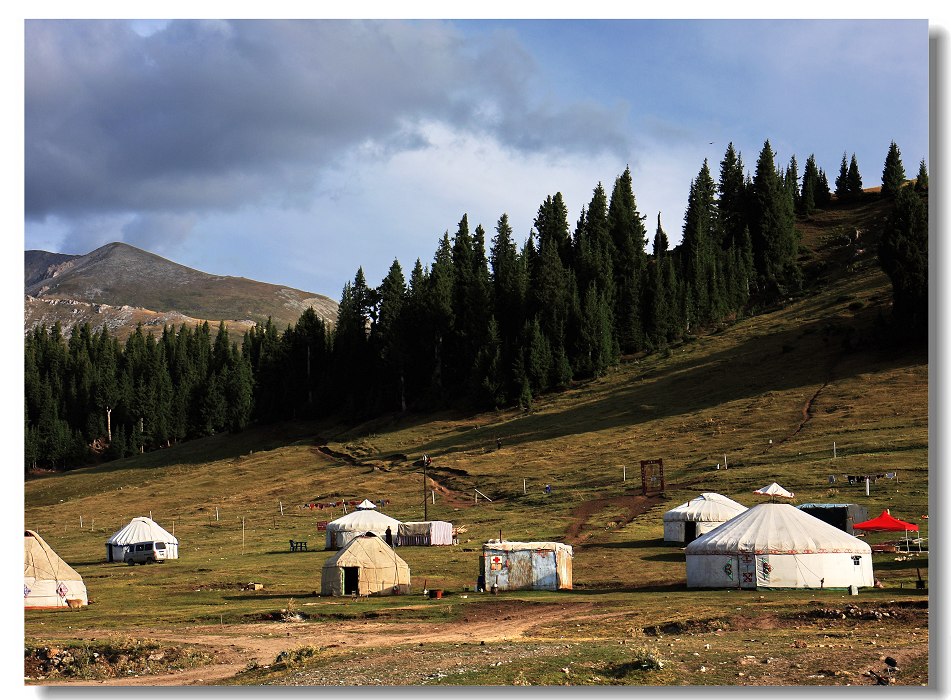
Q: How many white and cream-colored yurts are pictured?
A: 6